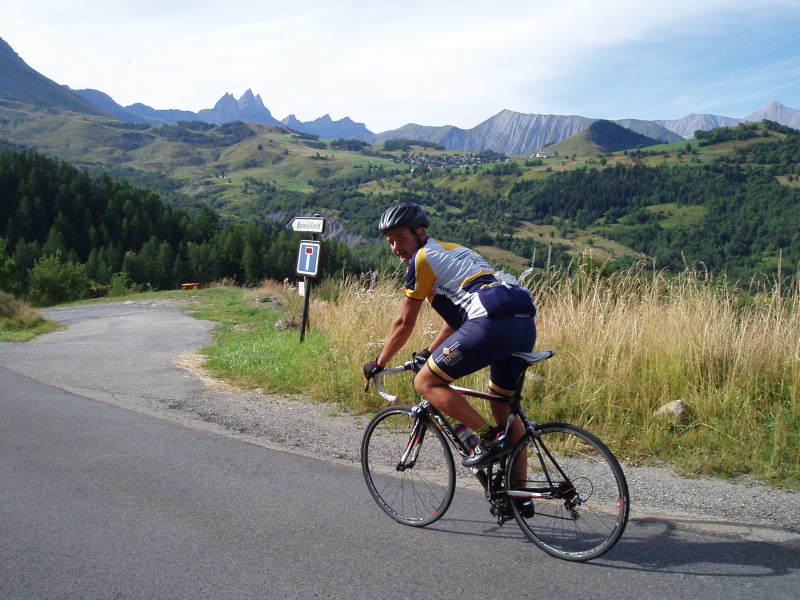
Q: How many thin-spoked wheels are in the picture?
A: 2